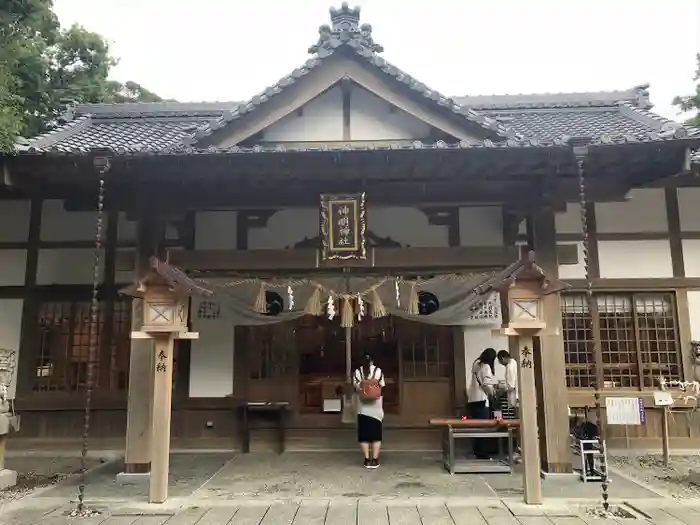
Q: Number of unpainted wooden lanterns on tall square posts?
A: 2